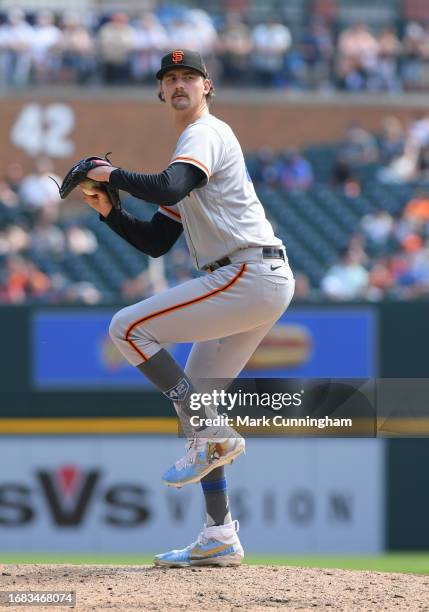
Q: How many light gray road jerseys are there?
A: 1